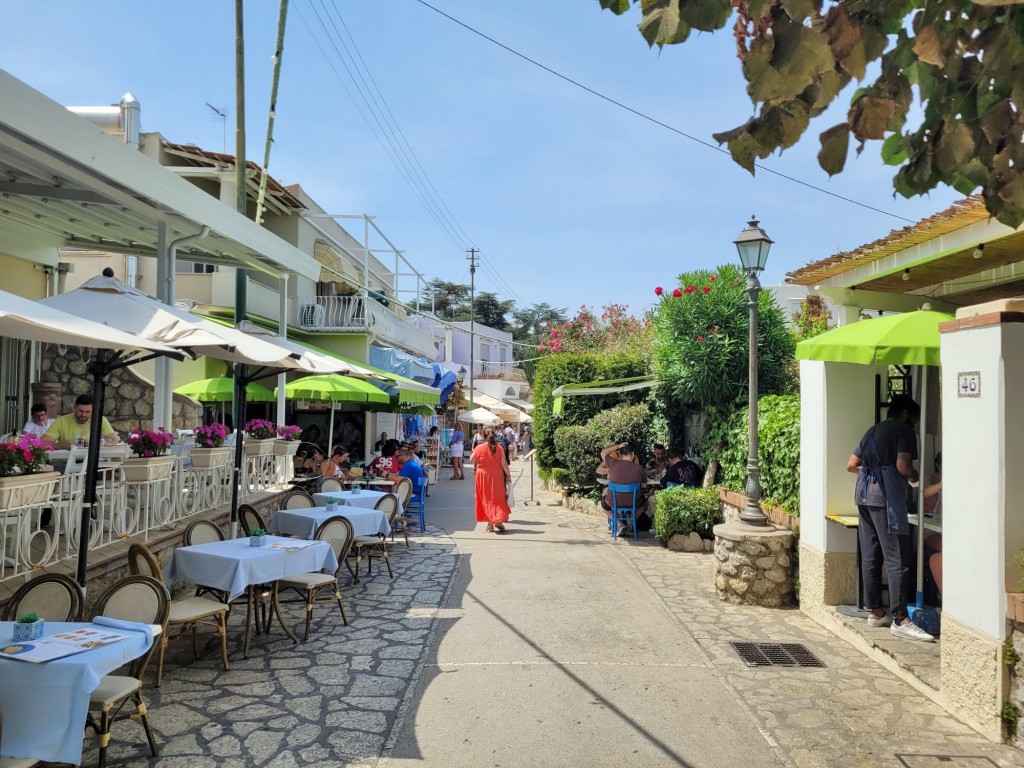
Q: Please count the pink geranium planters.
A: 5